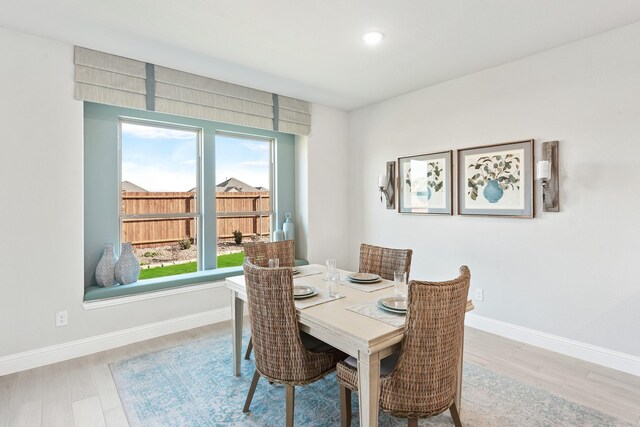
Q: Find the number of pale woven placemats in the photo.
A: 4